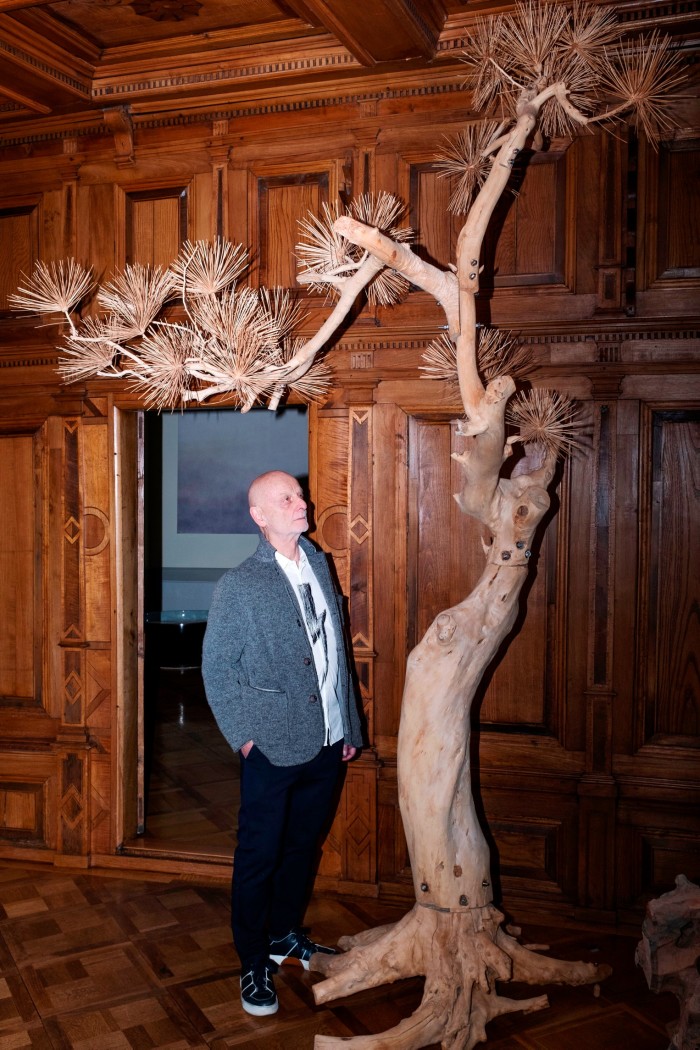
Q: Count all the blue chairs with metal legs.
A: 0